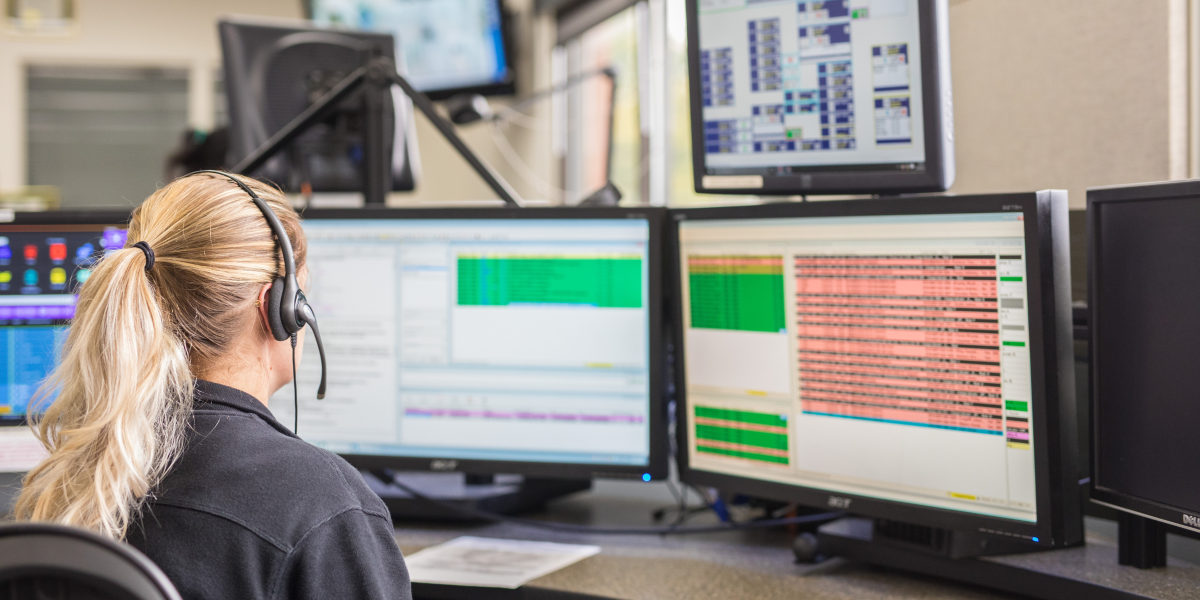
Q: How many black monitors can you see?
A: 7